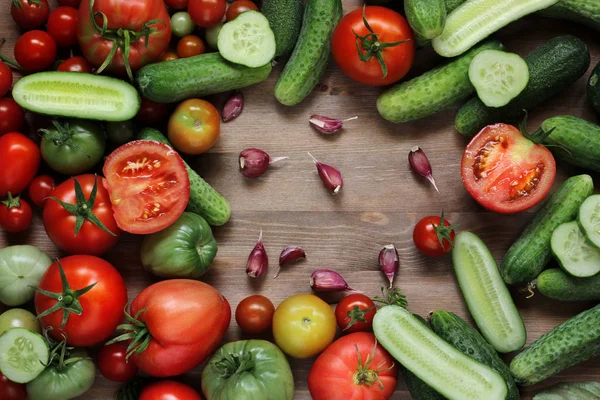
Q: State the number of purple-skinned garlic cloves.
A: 9